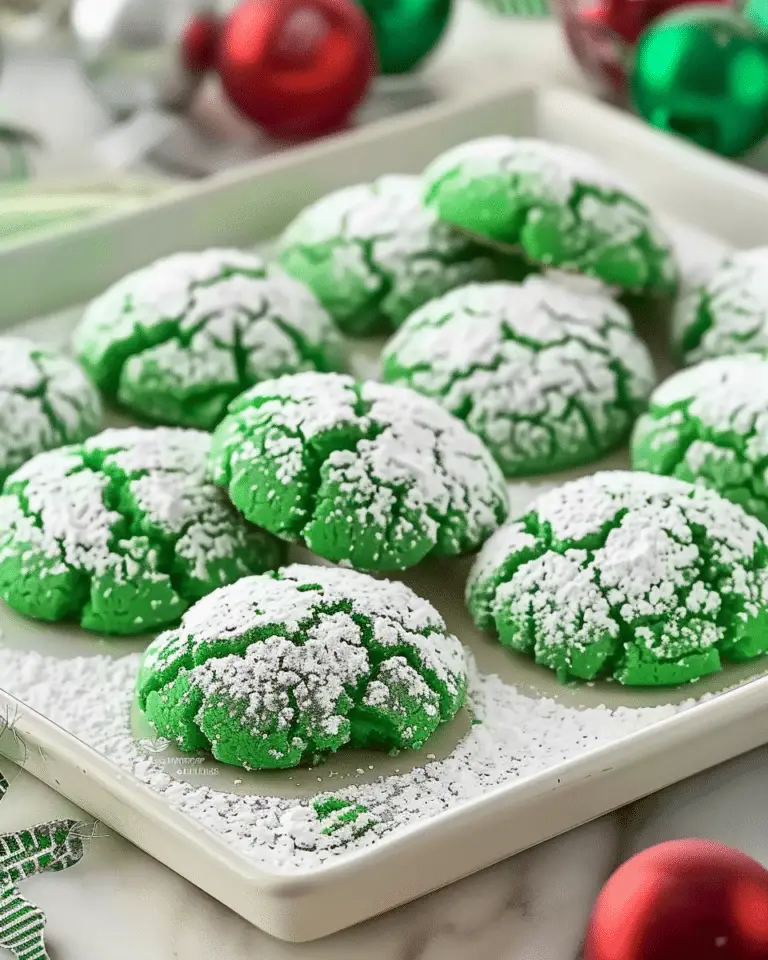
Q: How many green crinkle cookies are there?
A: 11